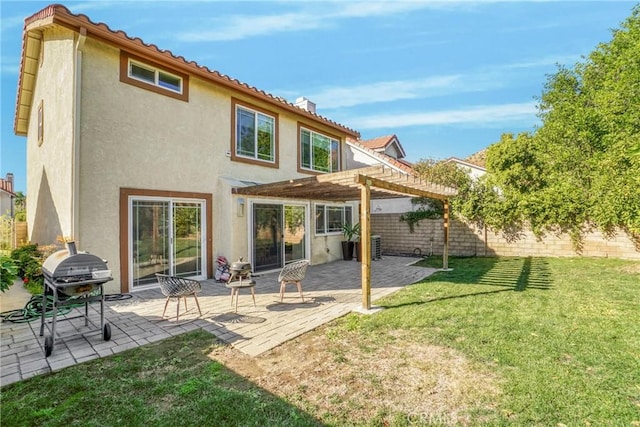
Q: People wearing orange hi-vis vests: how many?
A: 0